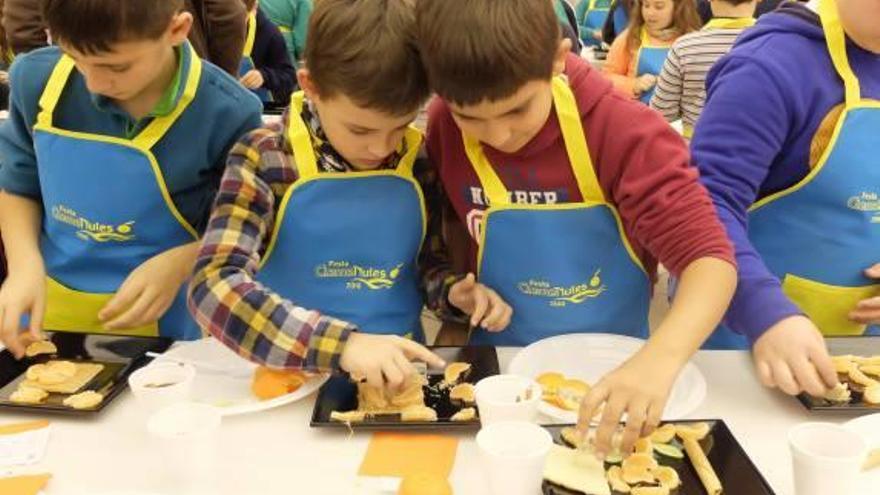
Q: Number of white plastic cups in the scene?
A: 5